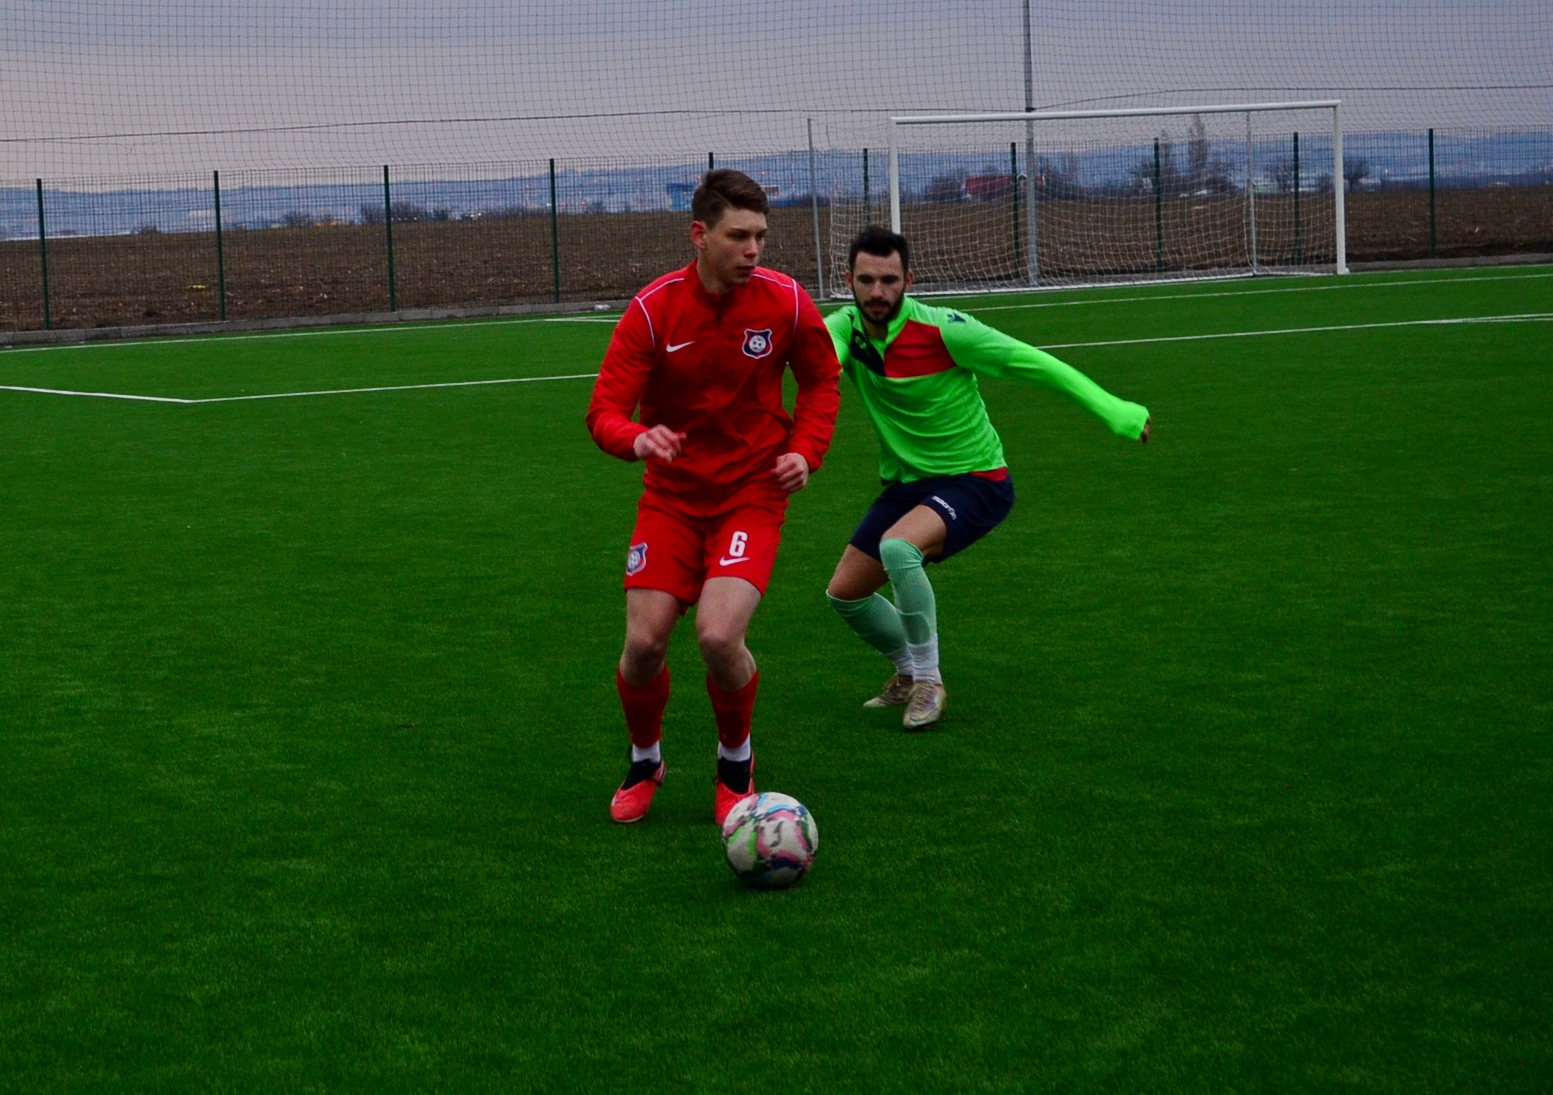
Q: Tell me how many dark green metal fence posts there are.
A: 10